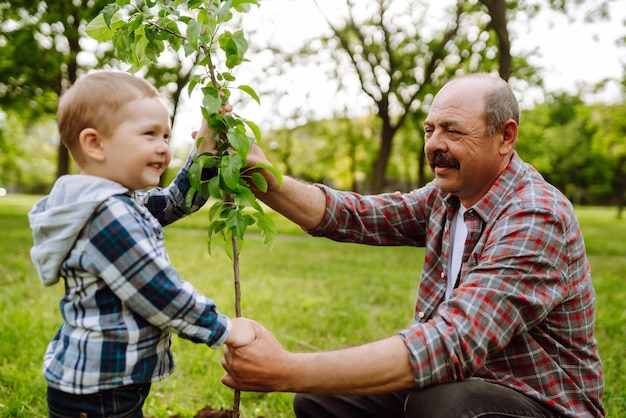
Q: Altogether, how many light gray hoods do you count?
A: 1